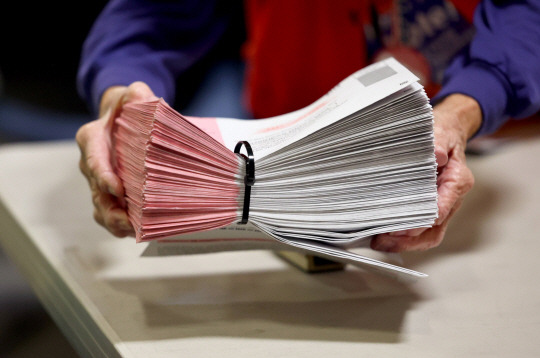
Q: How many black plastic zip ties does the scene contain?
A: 1